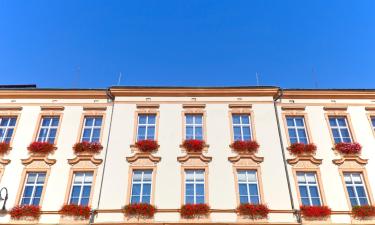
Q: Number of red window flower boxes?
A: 15